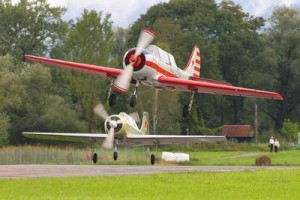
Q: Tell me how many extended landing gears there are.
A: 6